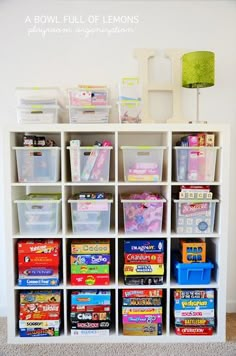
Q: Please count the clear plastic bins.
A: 14